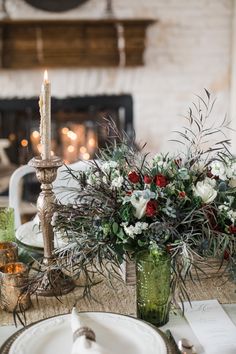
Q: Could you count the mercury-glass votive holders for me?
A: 2